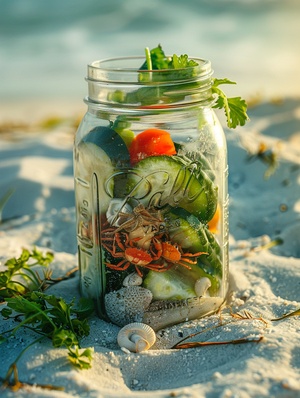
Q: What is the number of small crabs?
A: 2